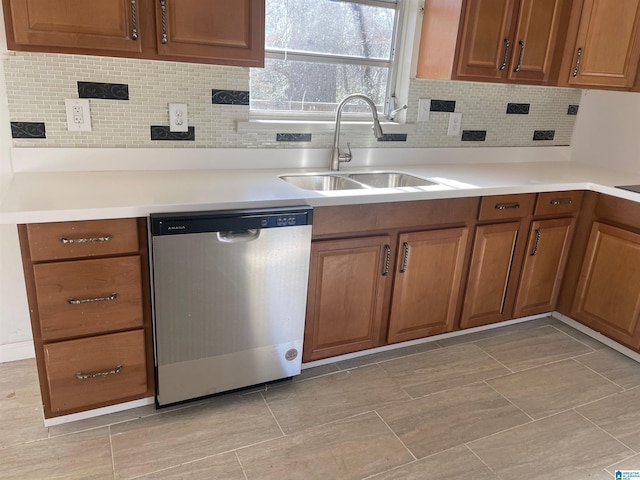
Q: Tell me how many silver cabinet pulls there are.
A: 13